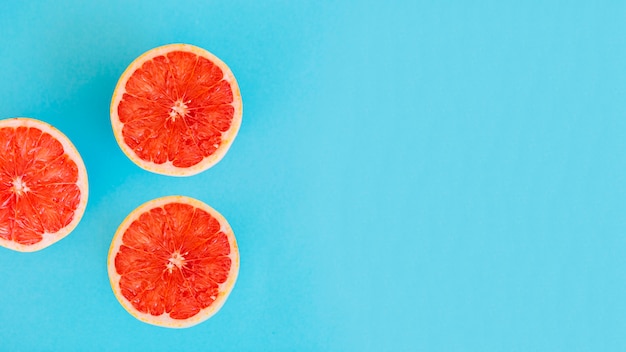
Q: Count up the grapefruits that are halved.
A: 3